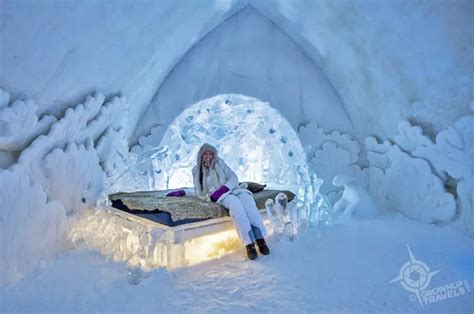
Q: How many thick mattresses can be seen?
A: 1